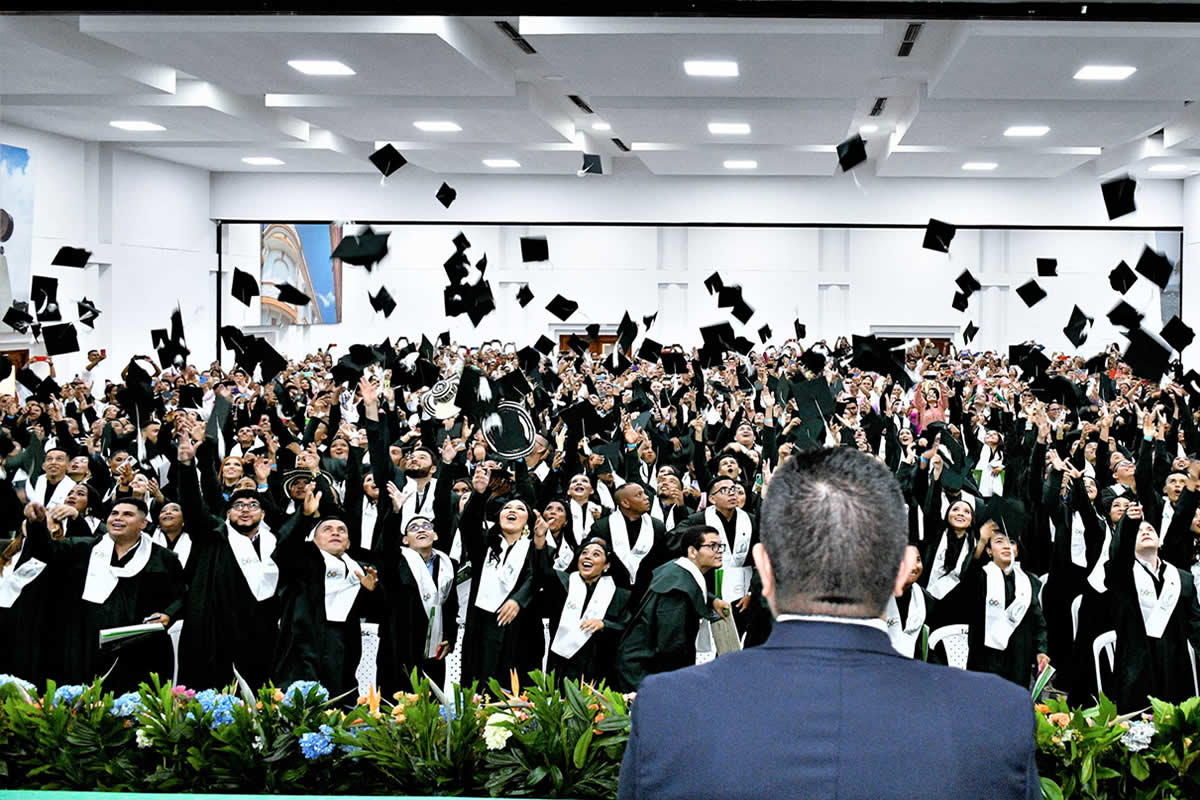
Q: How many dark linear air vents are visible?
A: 5